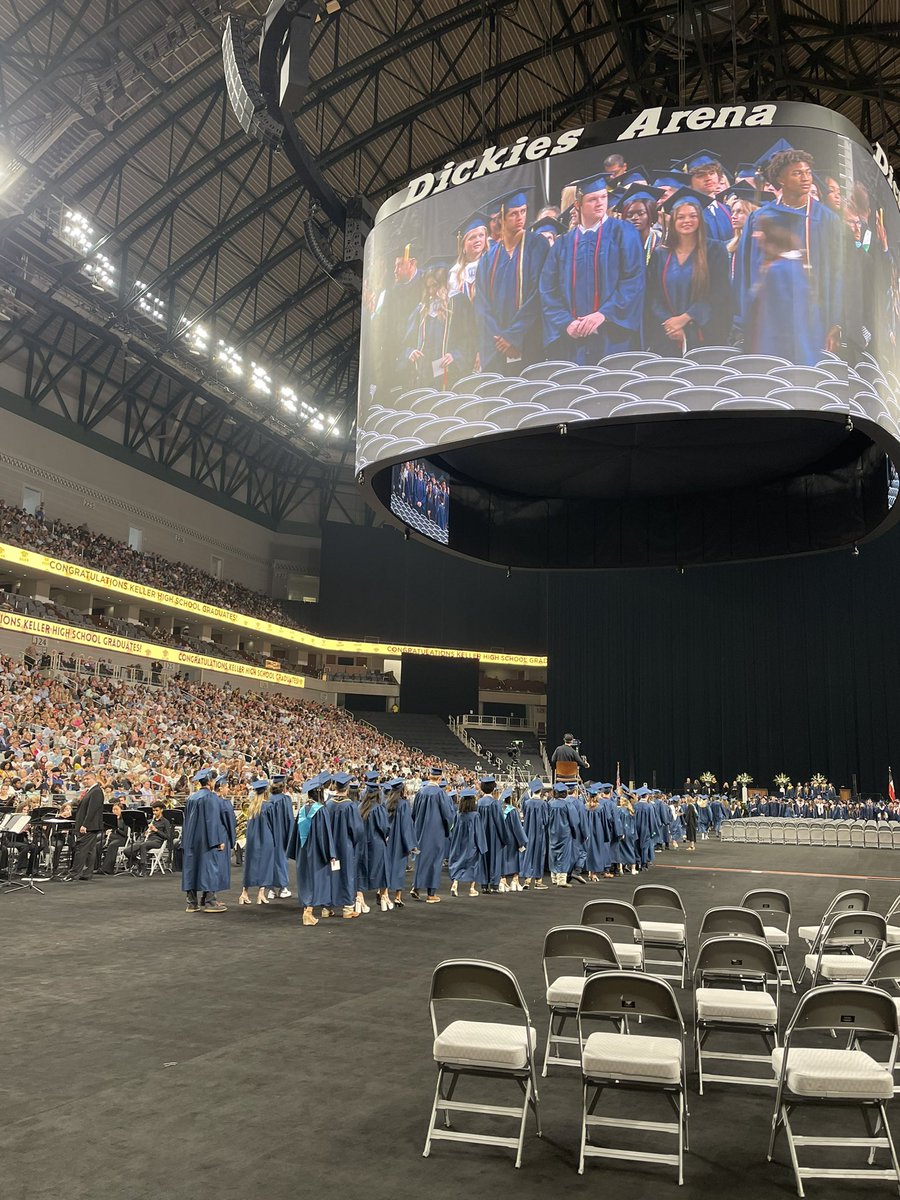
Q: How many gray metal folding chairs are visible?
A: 13